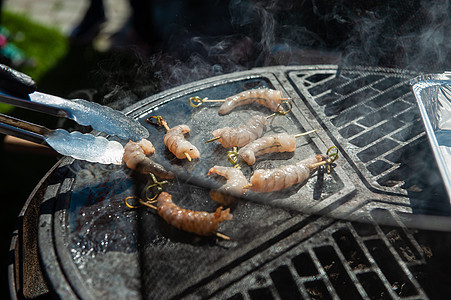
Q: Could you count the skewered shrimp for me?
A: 8